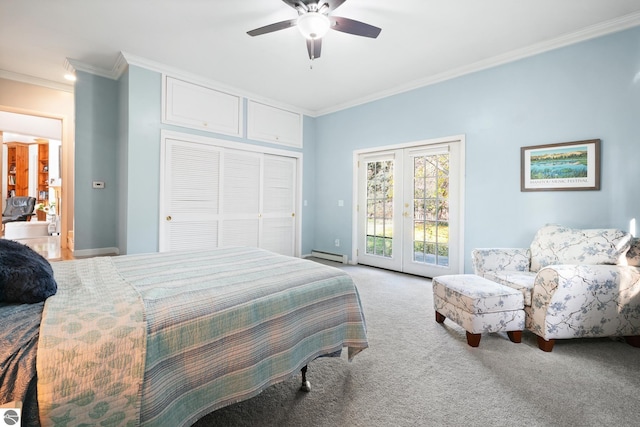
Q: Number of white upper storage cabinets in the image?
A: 2